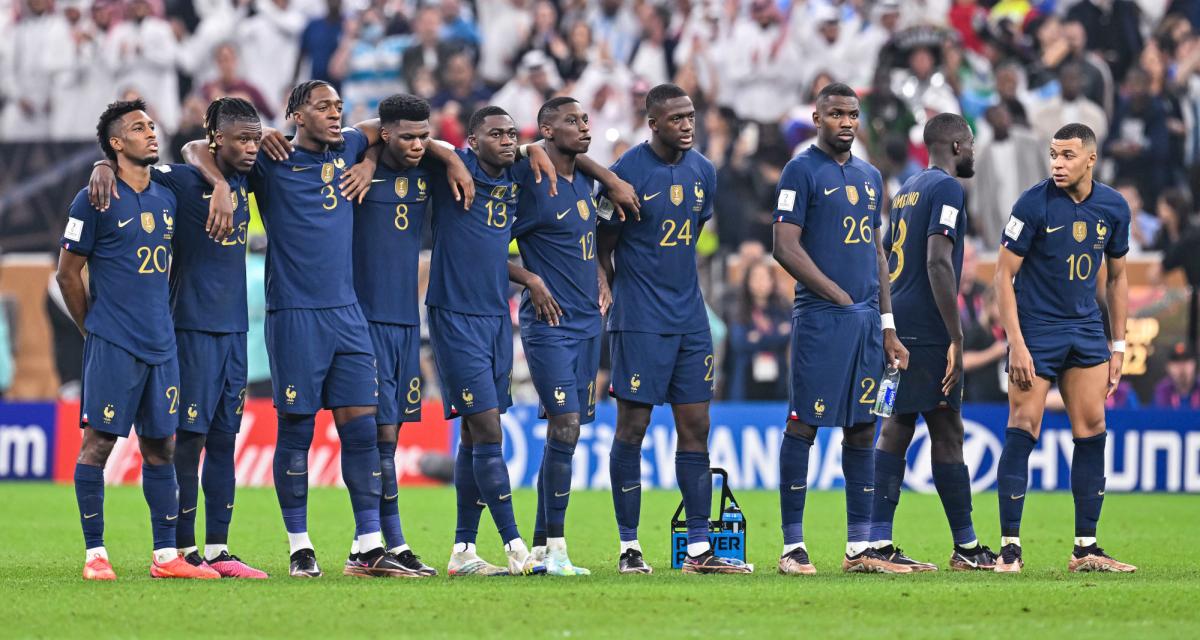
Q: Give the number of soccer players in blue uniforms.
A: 10